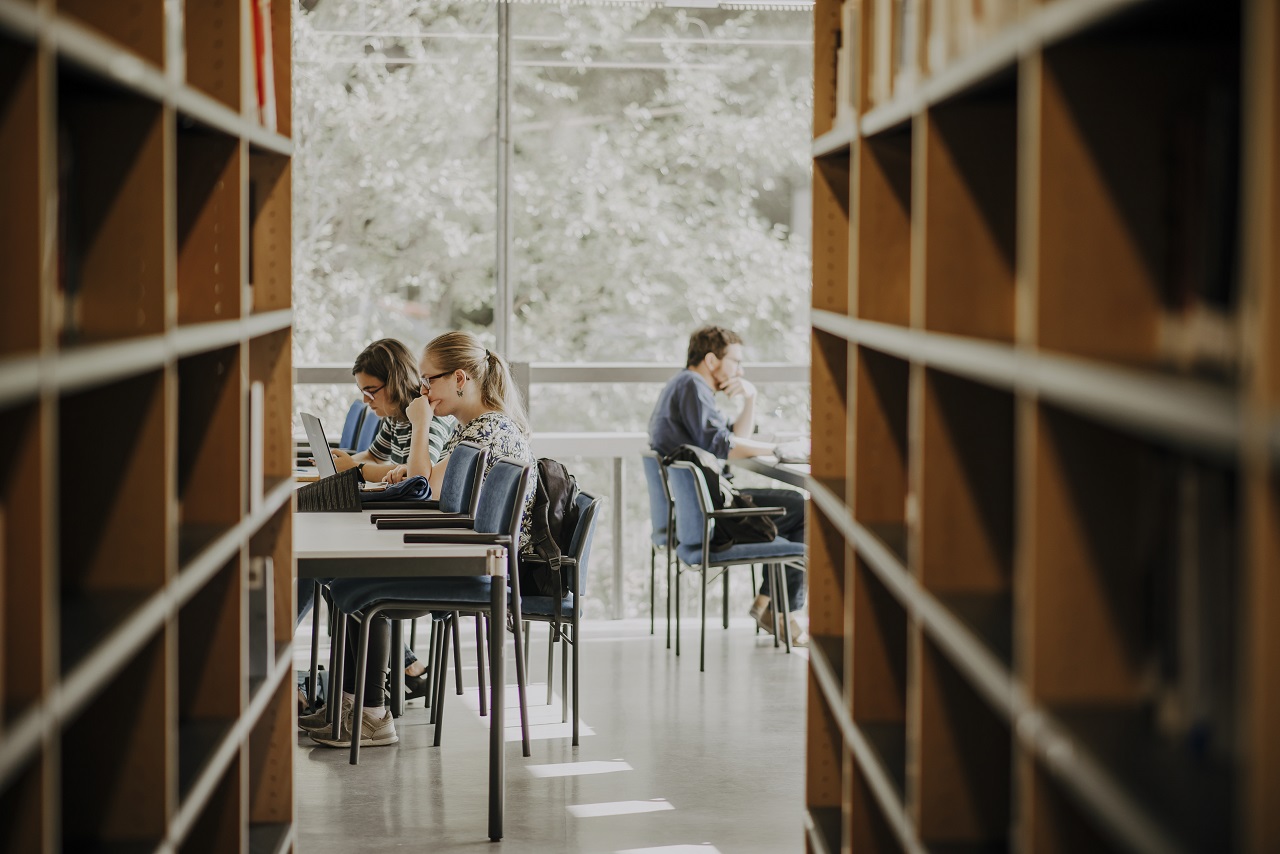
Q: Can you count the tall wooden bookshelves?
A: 2